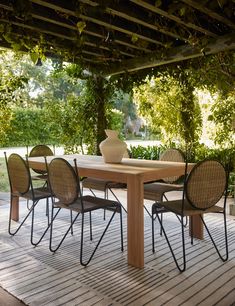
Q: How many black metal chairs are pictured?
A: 6